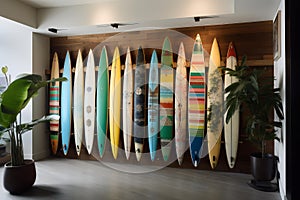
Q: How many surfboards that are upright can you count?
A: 14